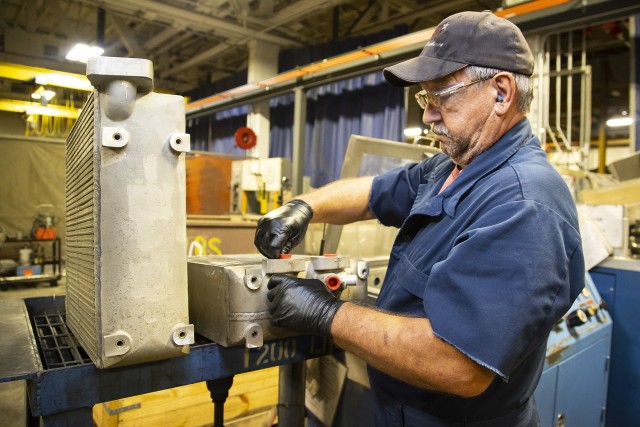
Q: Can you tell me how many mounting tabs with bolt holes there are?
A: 7